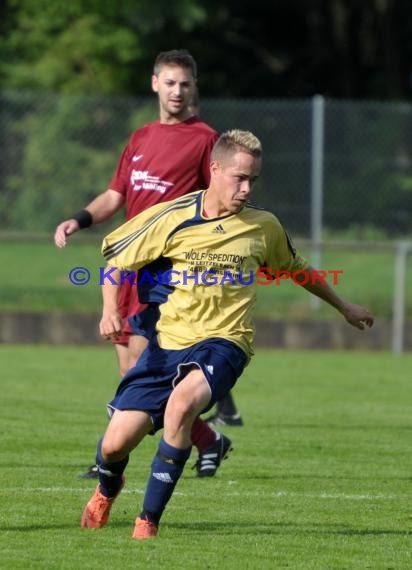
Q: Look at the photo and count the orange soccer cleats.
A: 2